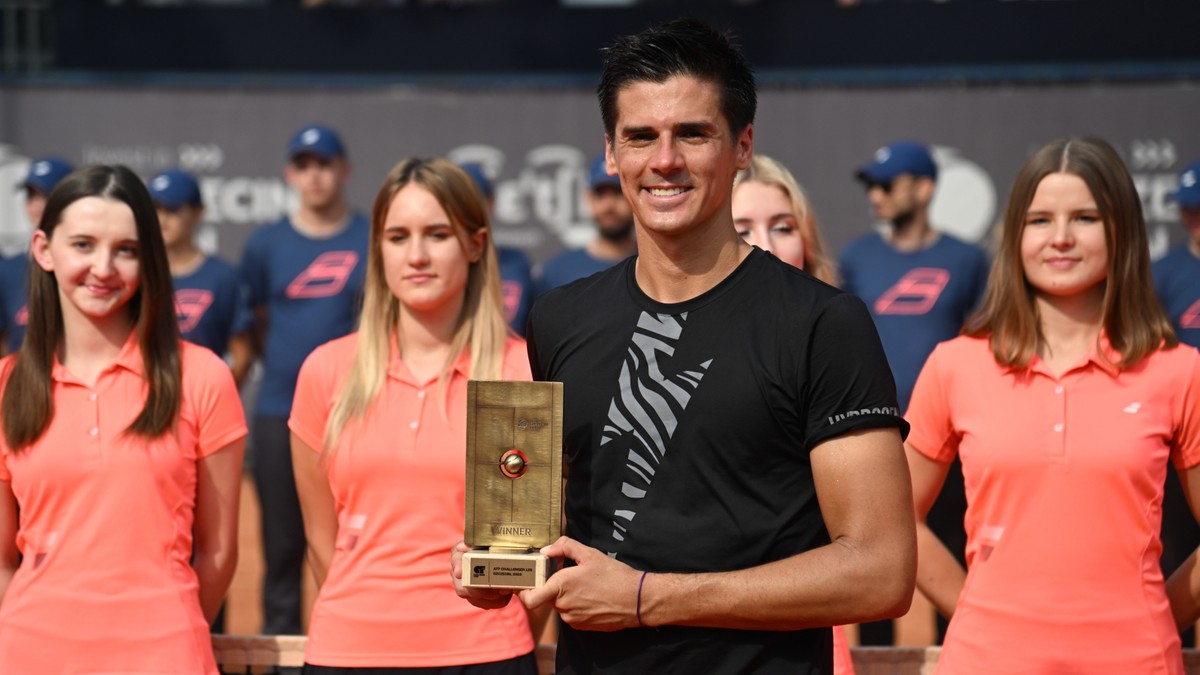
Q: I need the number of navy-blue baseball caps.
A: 7